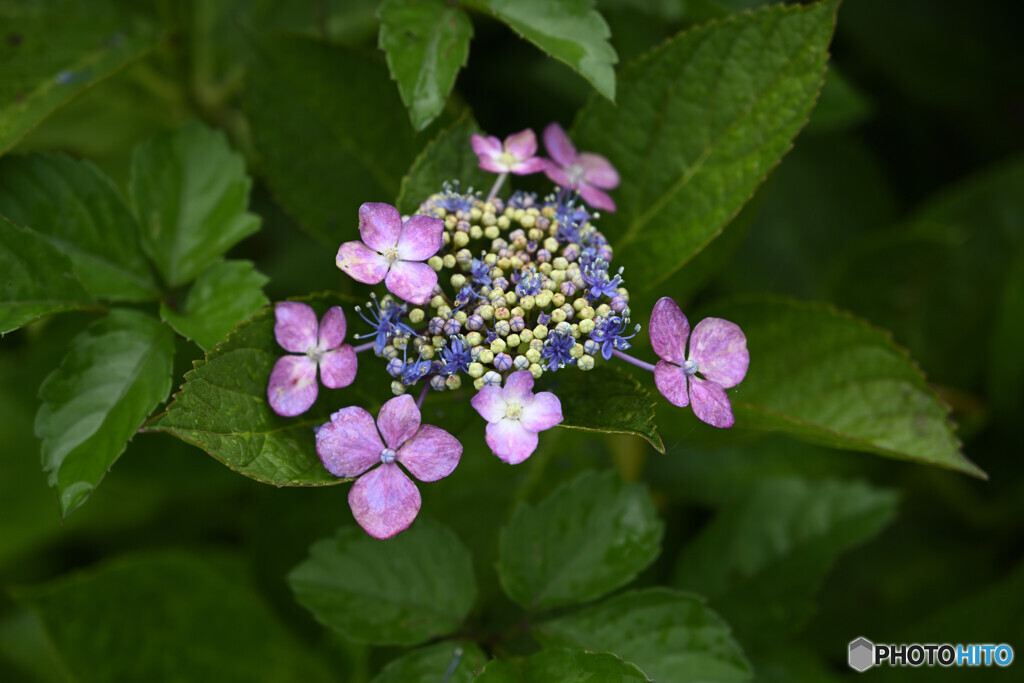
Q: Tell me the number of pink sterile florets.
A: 7